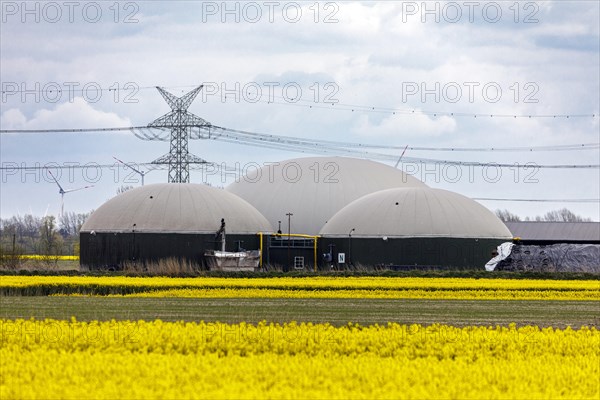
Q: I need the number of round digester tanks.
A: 3